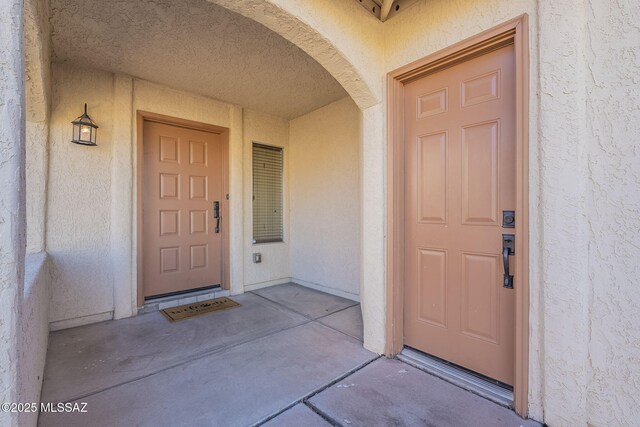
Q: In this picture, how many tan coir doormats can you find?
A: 1